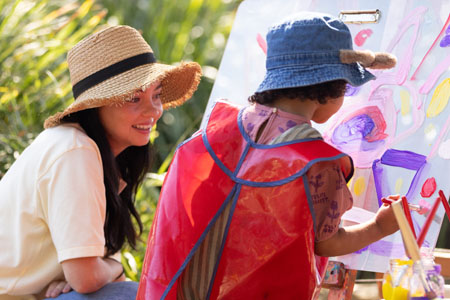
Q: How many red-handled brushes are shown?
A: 4